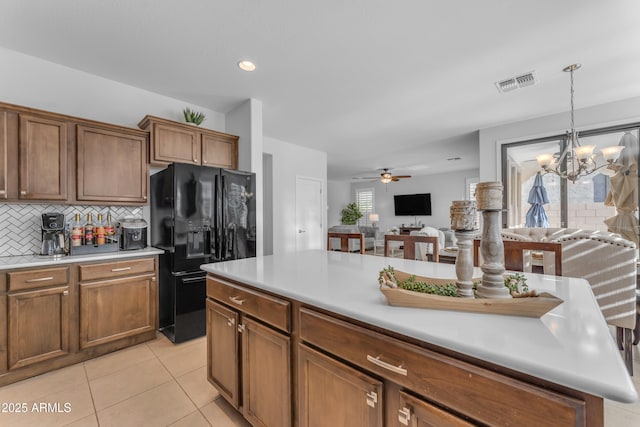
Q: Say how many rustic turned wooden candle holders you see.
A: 2